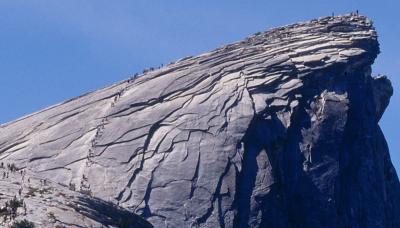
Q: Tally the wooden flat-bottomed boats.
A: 0